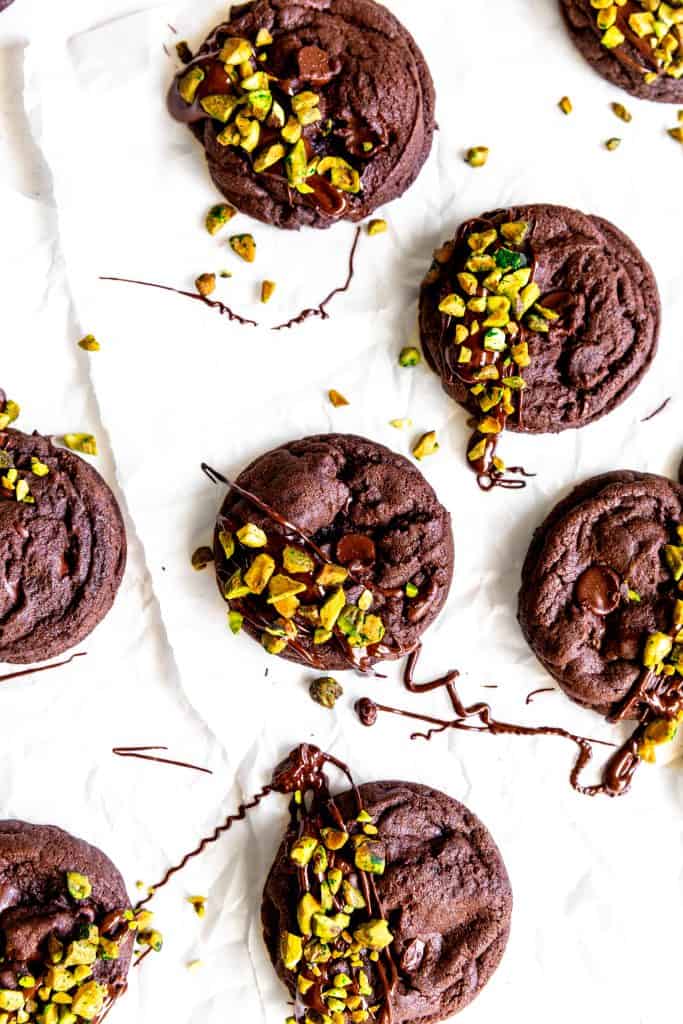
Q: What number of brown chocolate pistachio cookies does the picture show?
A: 8